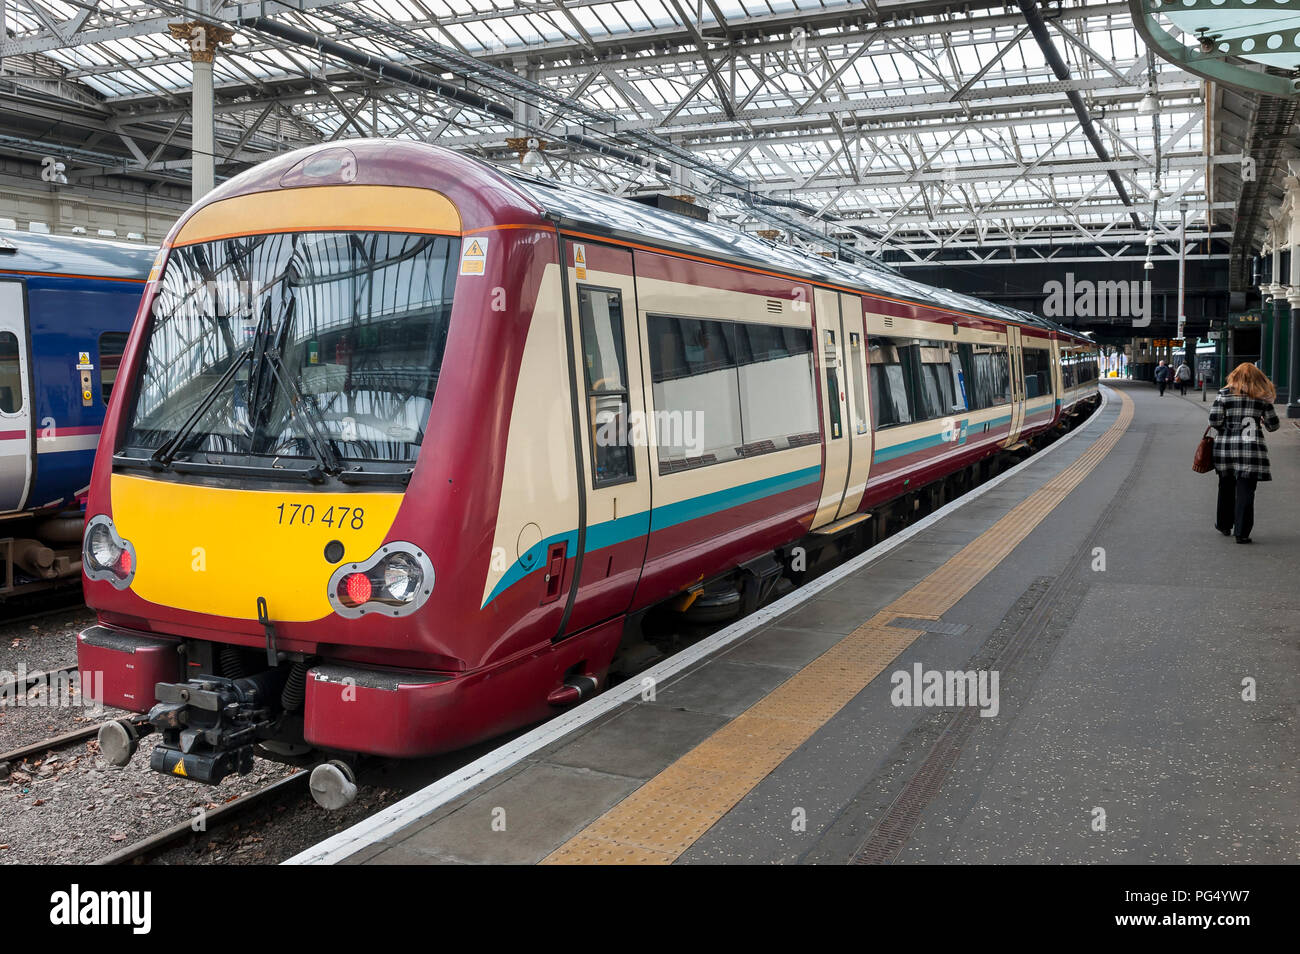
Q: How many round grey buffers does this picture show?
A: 2